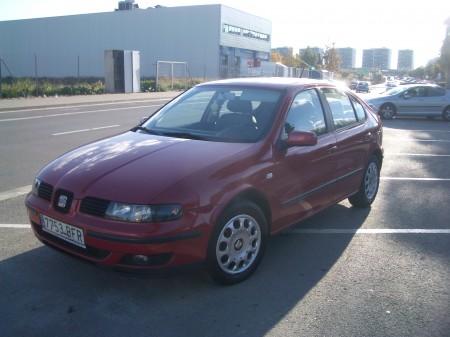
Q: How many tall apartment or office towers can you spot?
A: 5